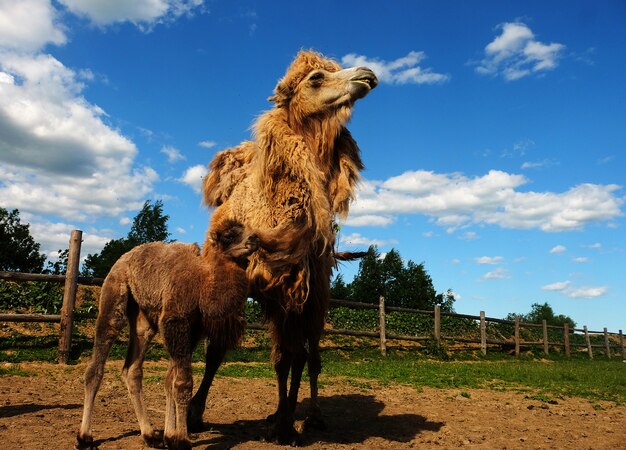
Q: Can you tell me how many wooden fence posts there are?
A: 10